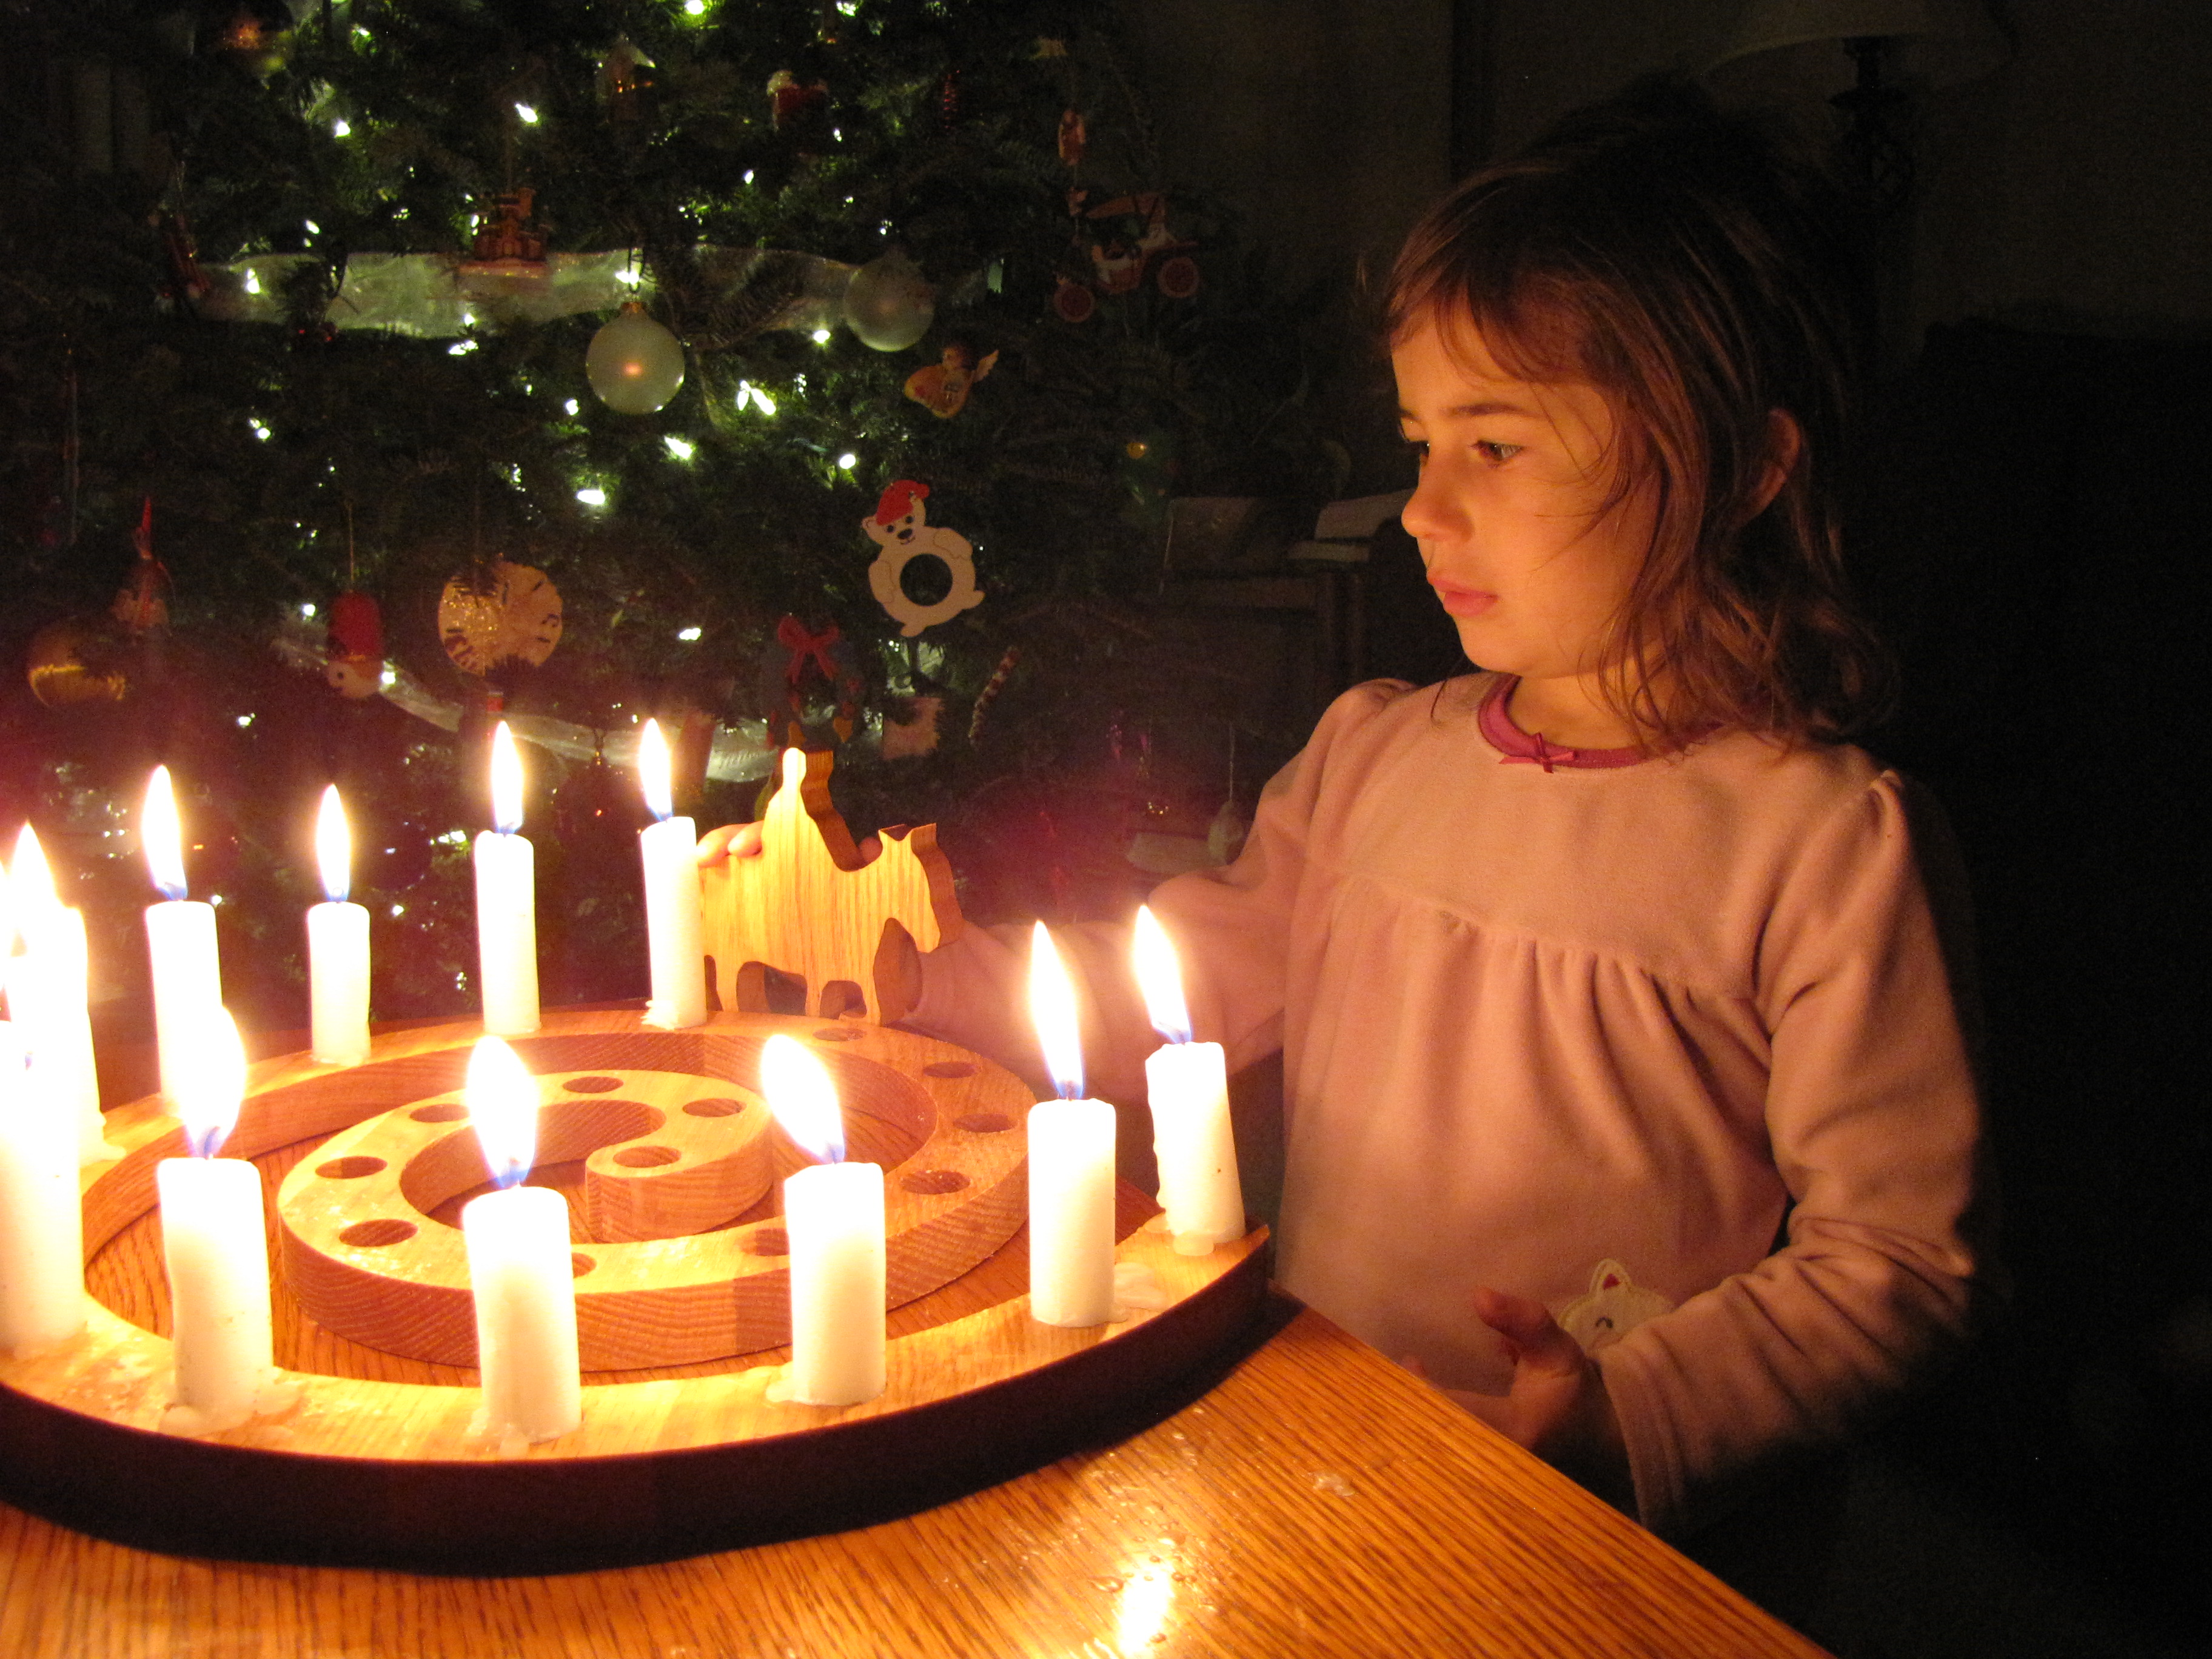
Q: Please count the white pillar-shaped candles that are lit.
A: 12